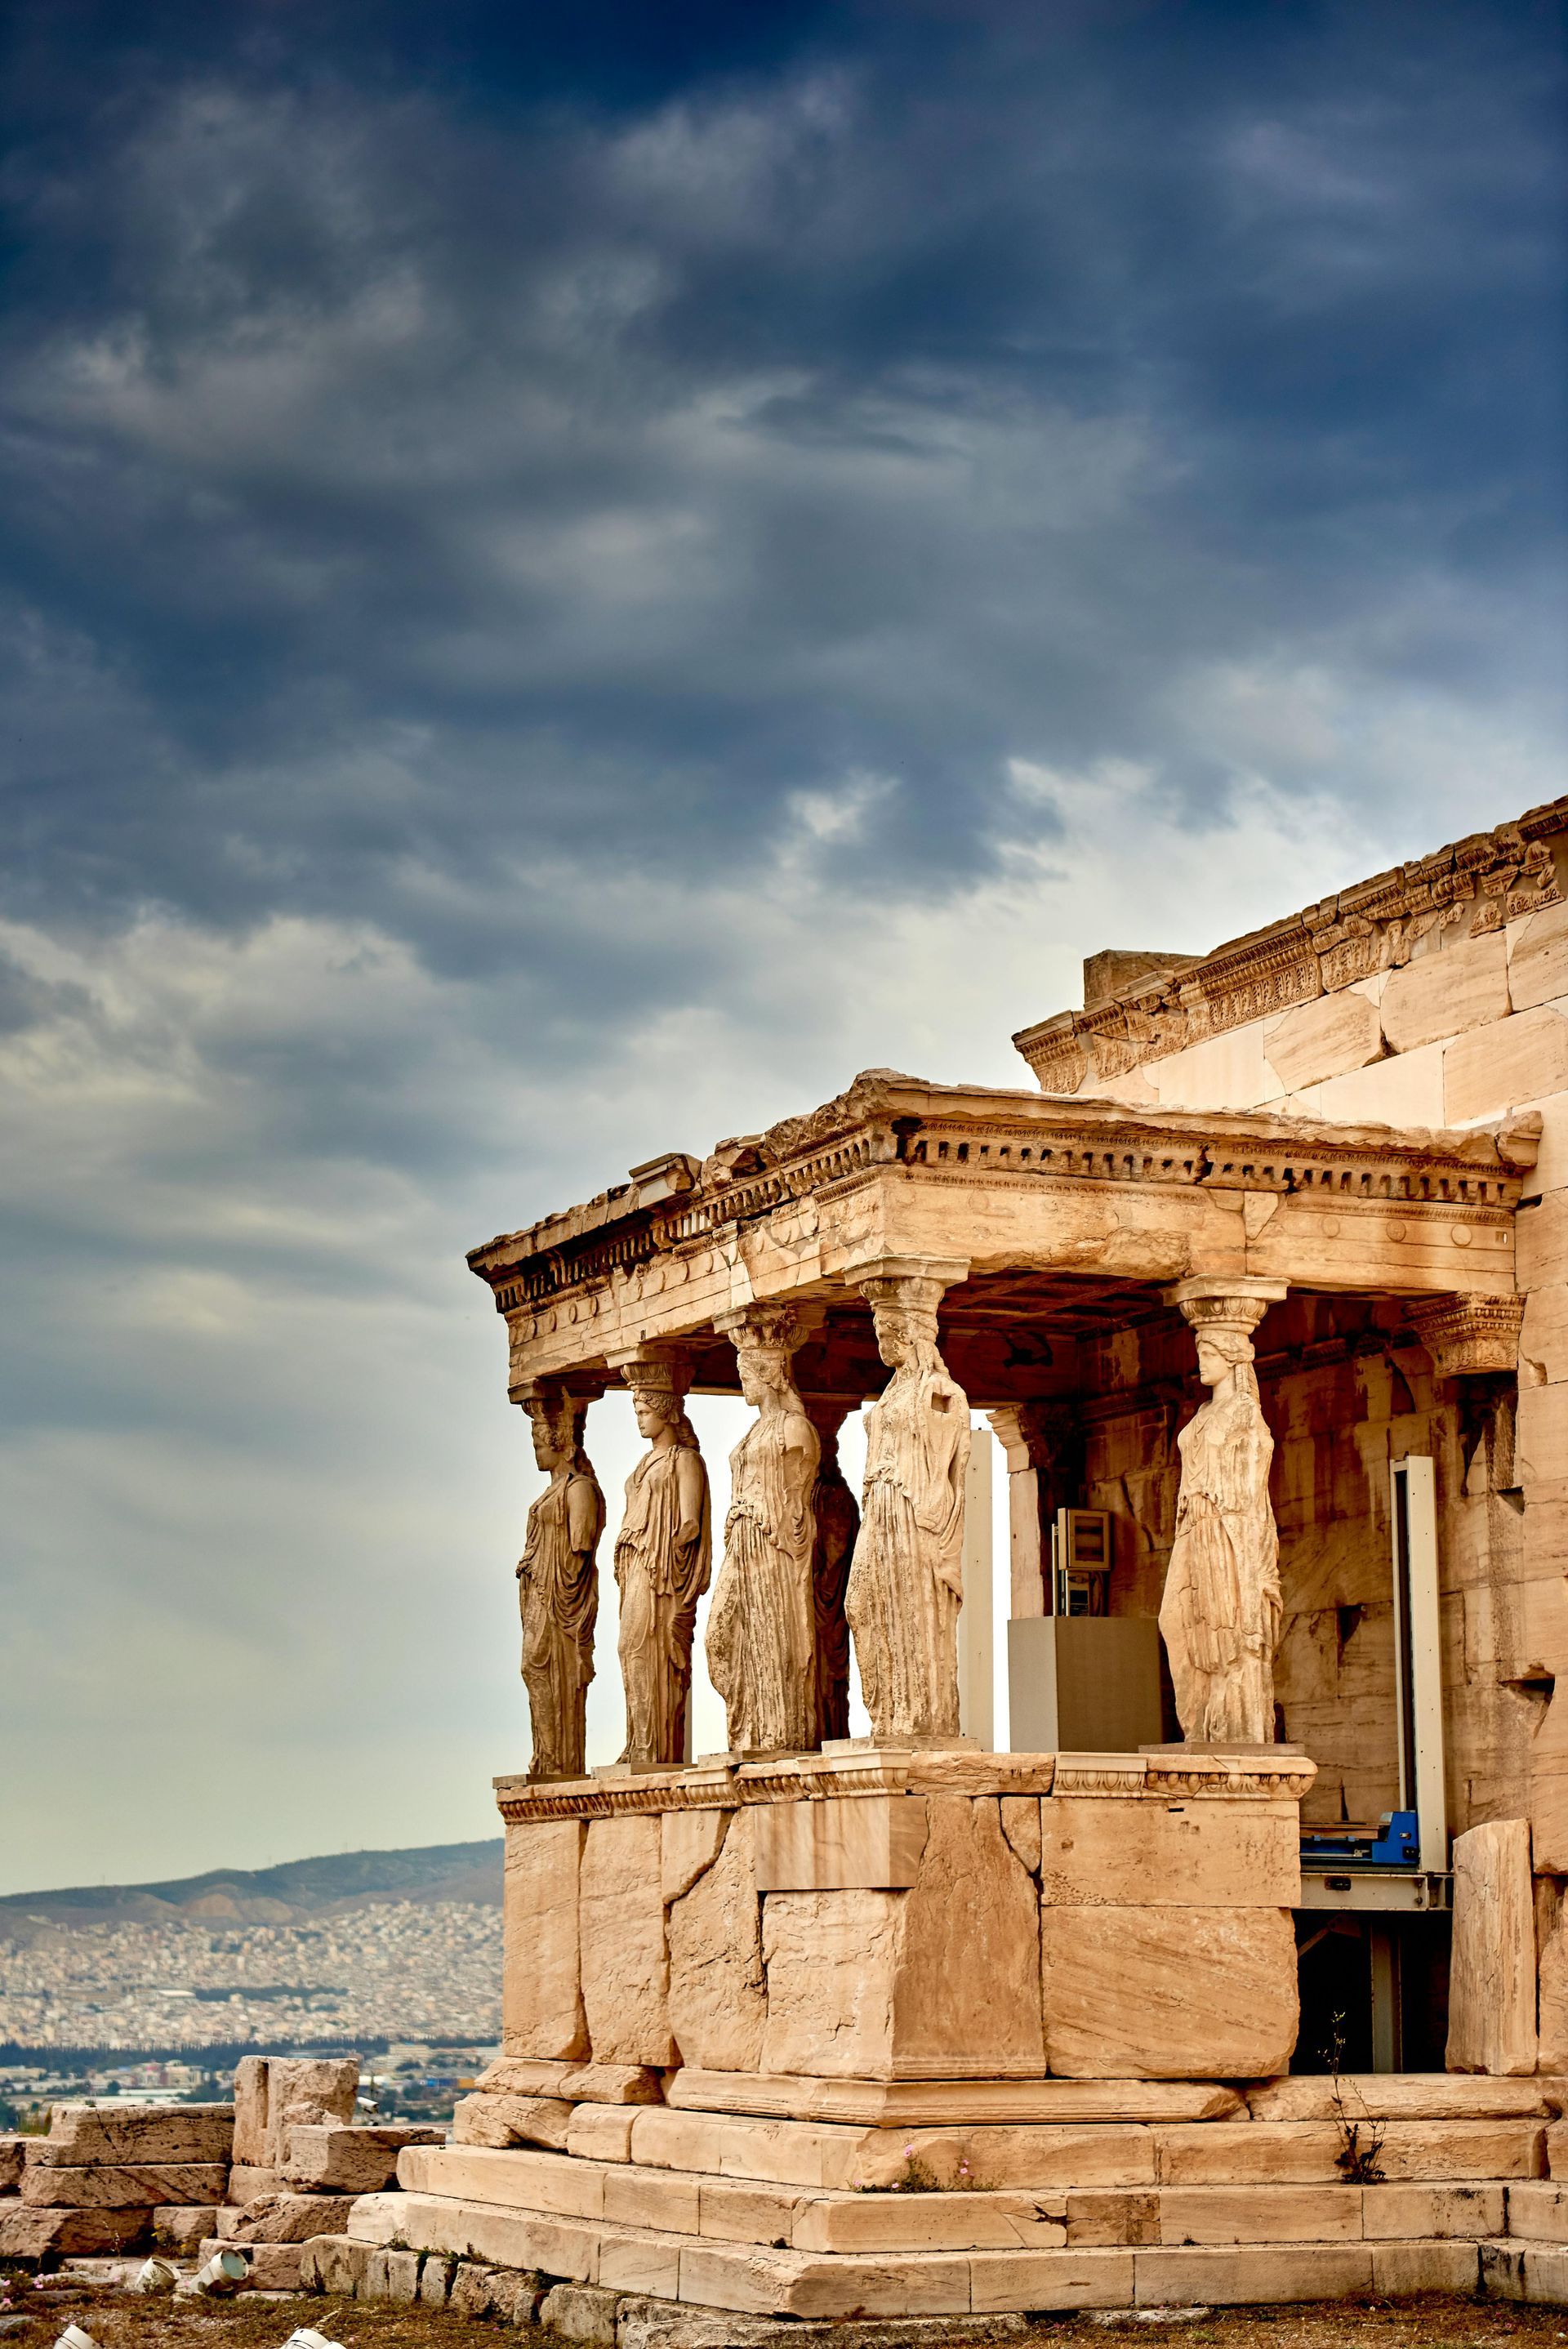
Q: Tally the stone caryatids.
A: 6